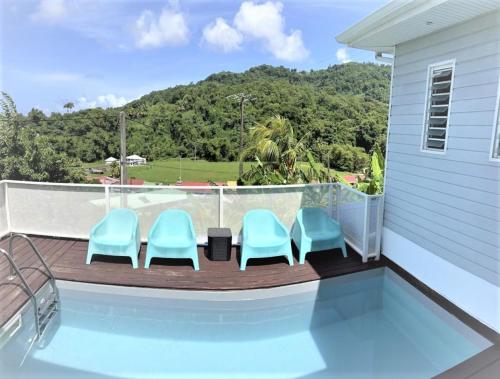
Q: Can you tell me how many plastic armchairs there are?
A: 4